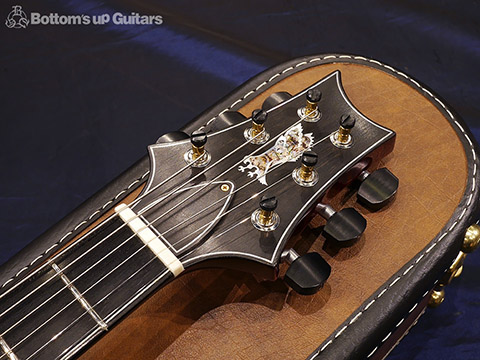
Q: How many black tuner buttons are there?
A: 6